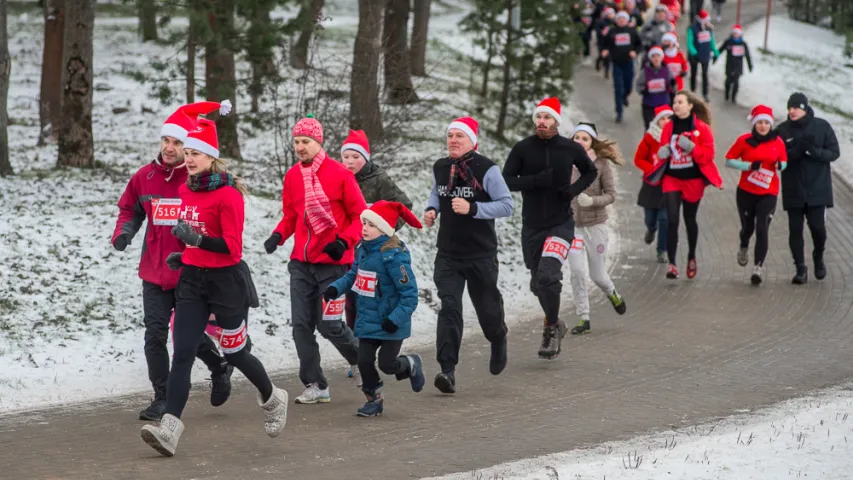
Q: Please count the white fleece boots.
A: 2